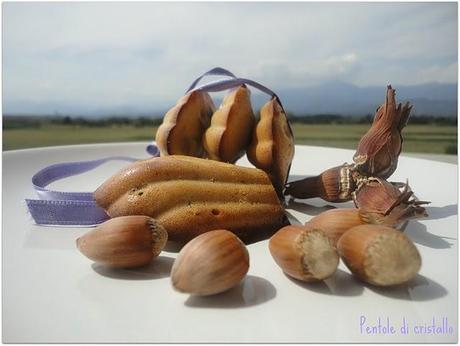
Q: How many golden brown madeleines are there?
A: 4